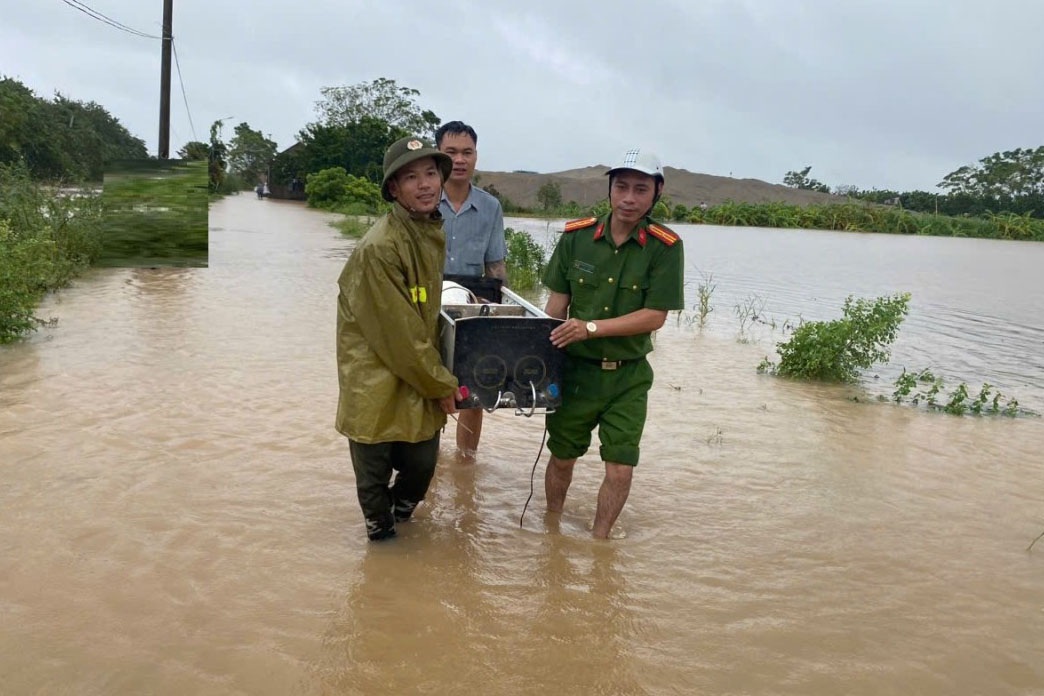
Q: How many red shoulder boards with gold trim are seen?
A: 2